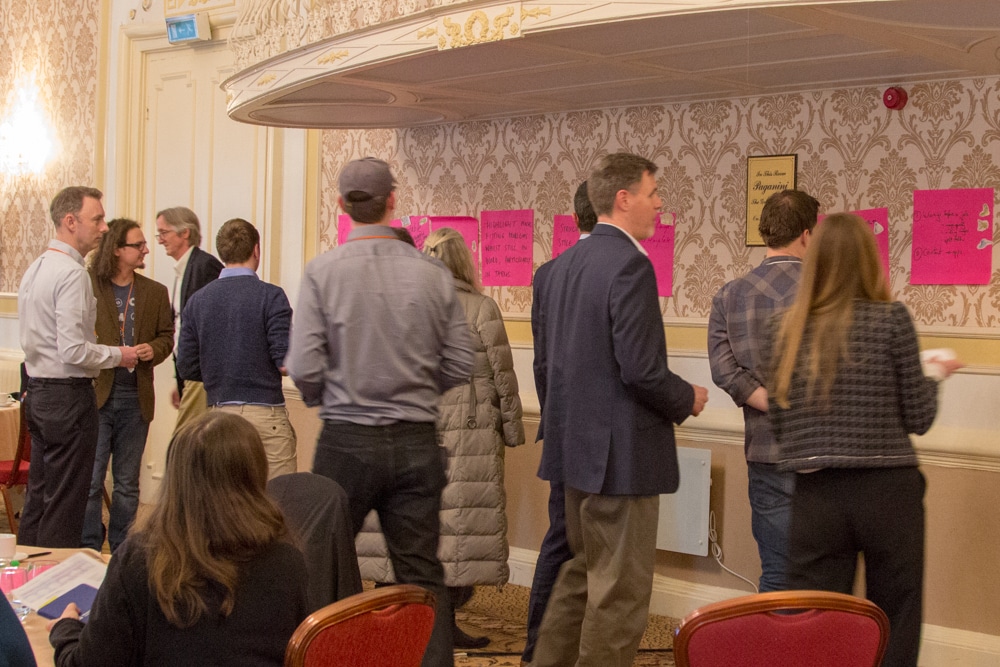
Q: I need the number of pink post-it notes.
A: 8